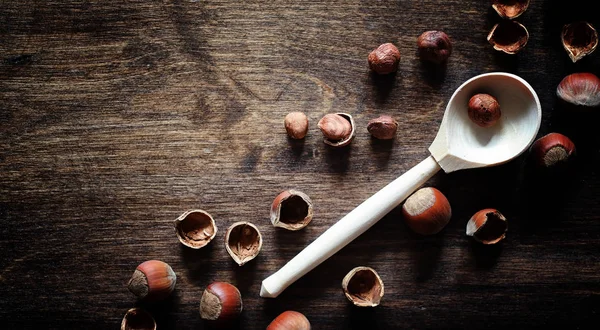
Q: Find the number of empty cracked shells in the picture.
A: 9